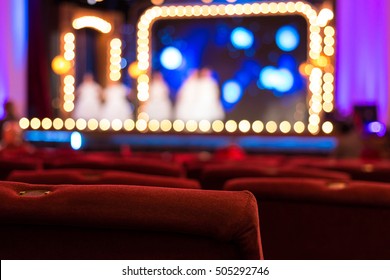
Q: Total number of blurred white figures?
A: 5